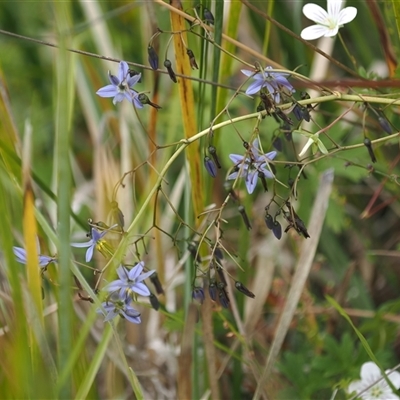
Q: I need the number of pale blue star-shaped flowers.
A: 7